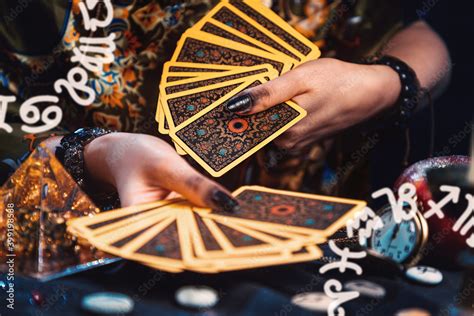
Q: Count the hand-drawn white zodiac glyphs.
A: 11